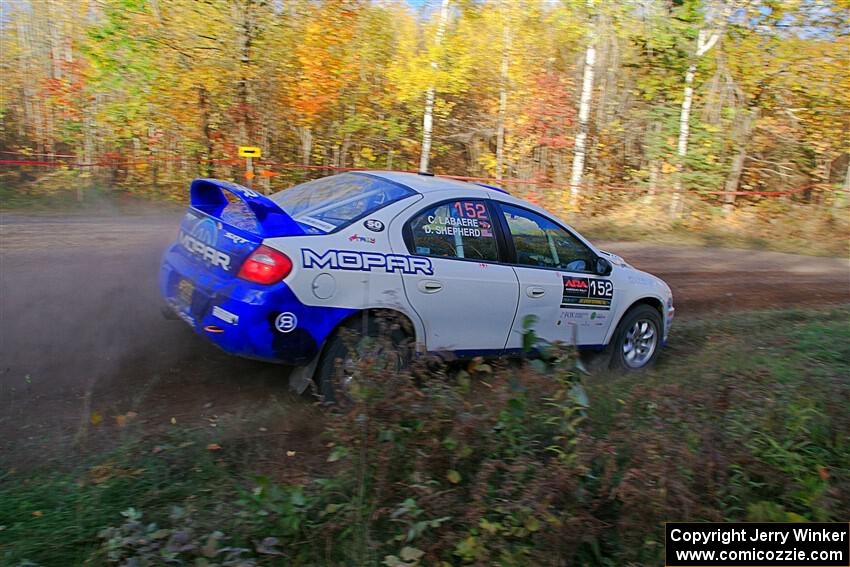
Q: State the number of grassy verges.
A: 2